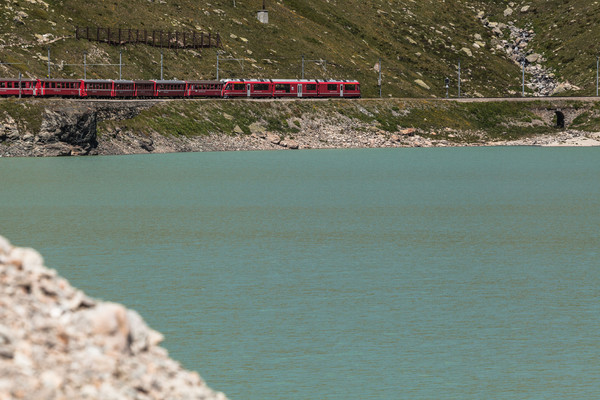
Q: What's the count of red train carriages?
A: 10